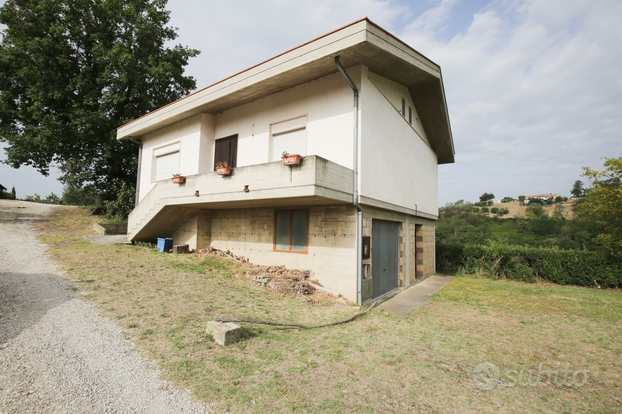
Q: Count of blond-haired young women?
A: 0